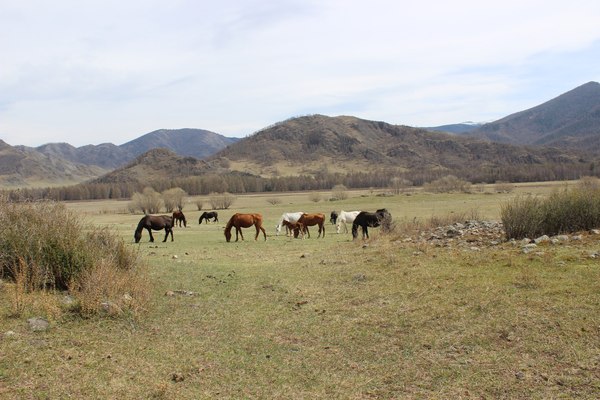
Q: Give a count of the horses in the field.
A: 10